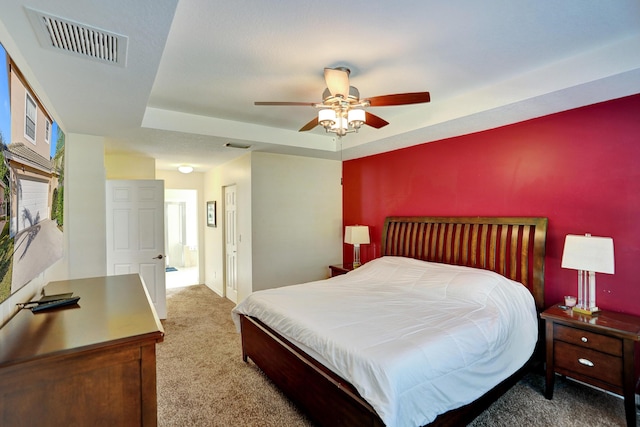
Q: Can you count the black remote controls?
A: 1